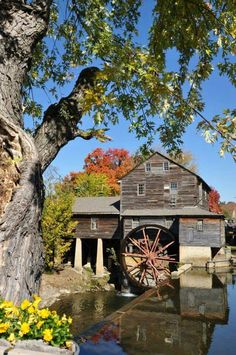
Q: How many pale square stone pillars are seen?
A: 2